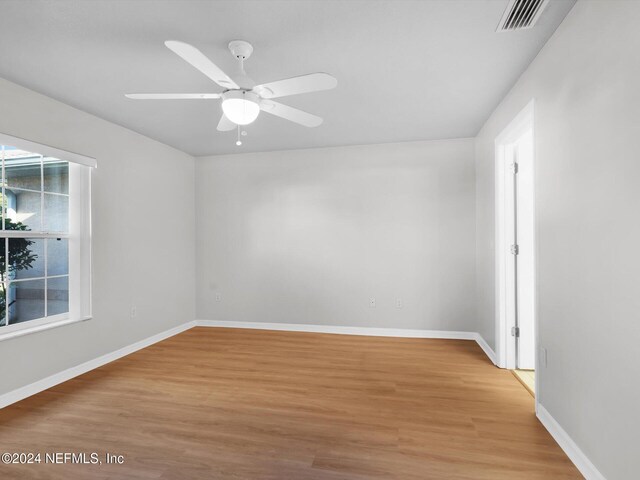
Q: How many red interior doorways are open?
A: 0